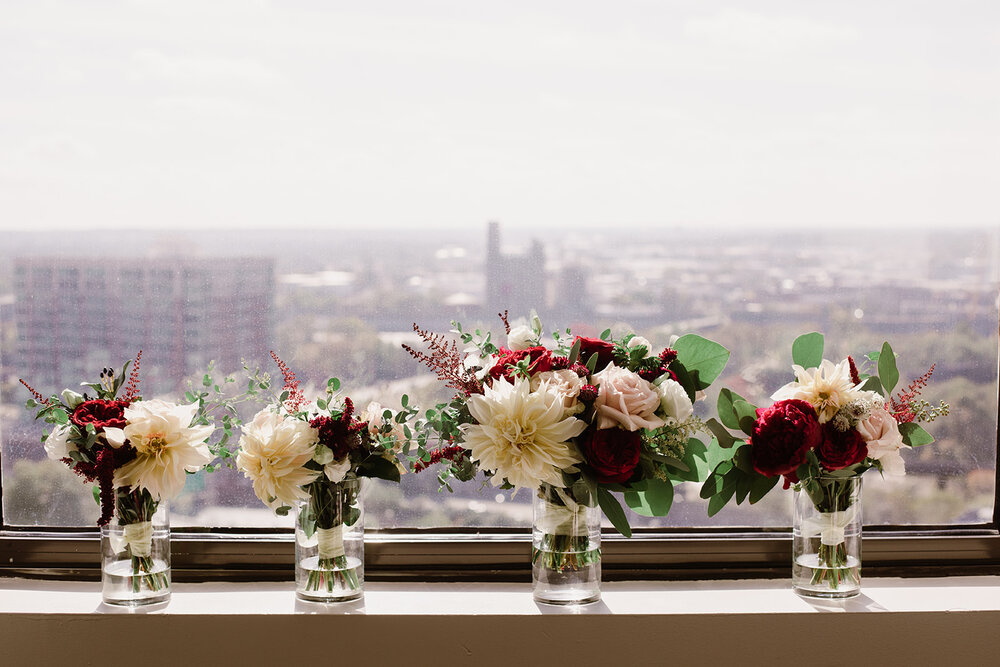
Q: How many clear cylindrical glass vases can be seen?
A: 4